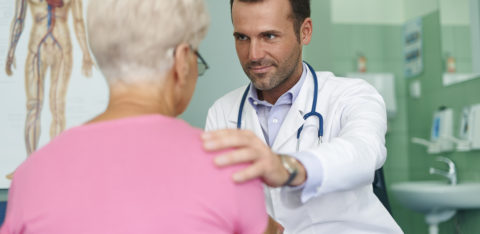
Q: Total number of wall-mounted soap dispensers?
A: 2